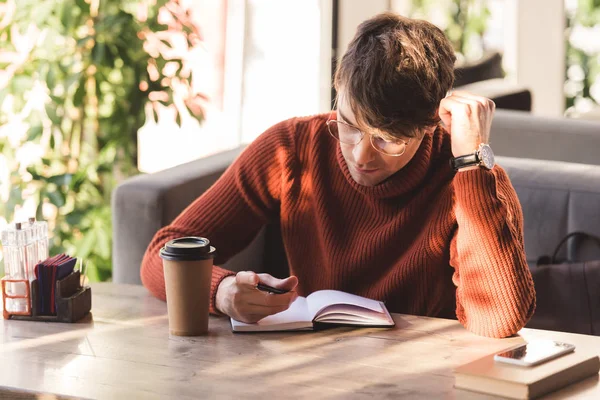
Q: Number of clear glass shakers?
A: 2